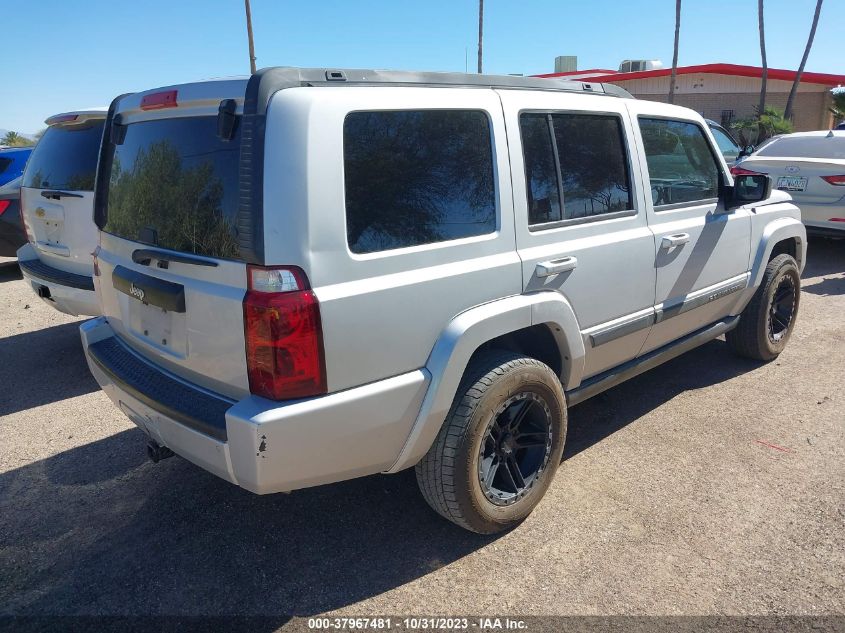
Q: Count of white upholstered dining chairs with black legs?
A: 0